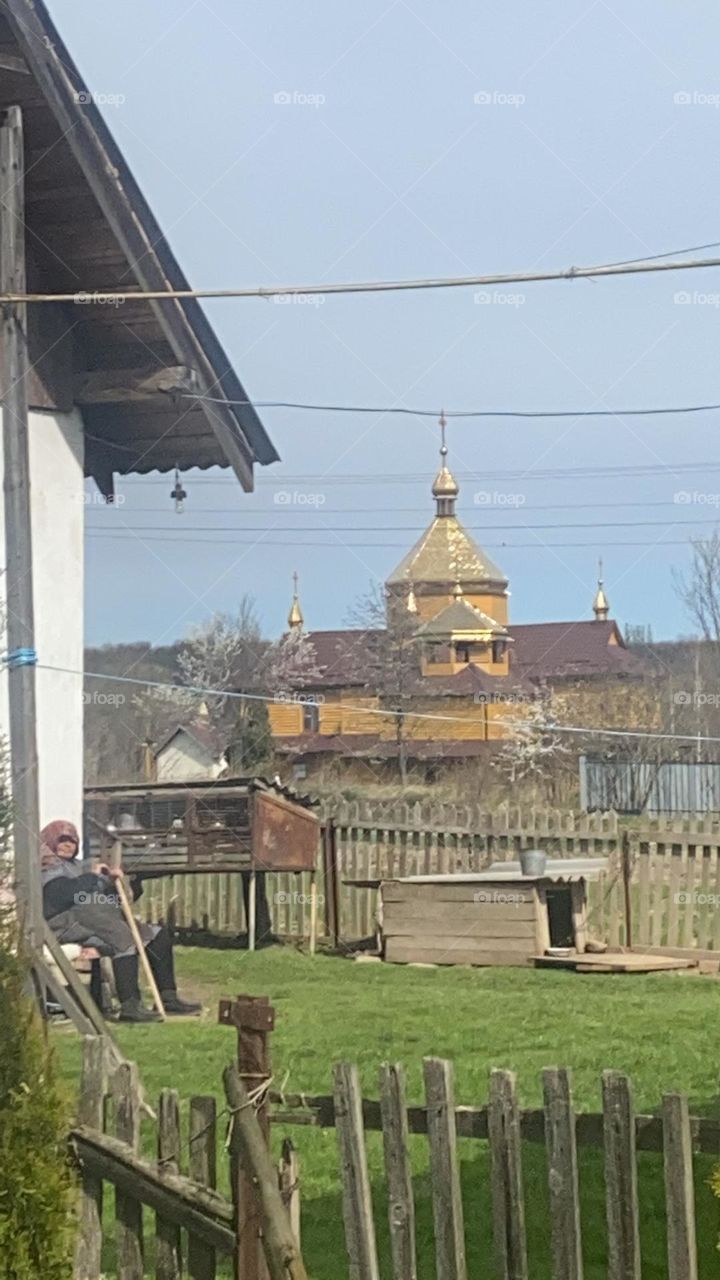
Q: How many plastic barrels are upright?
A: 0